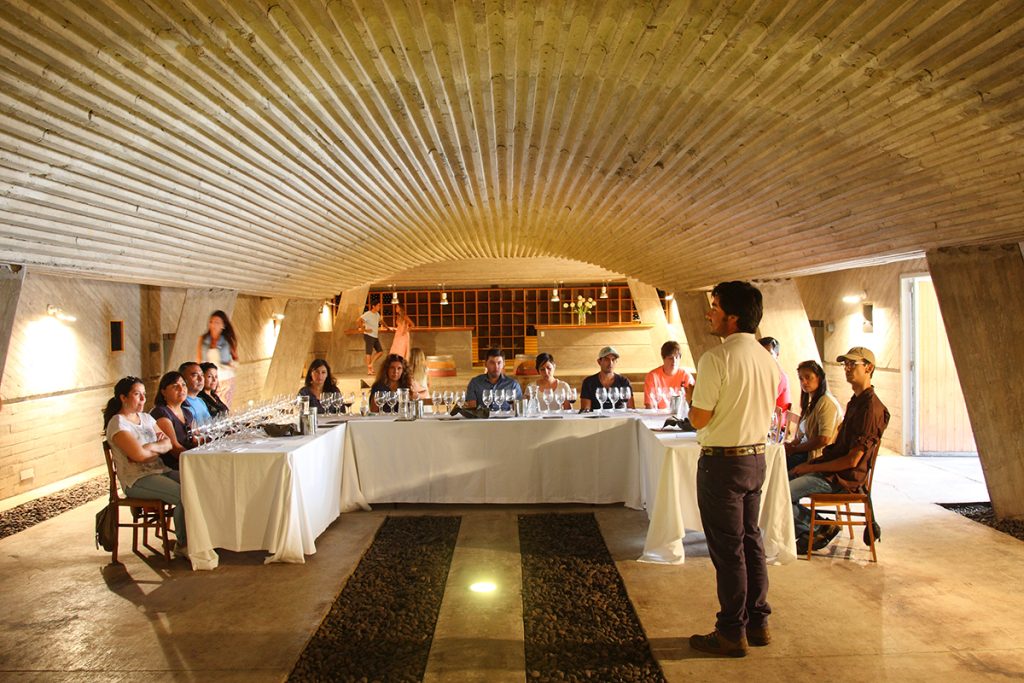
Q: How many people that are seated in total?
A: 13